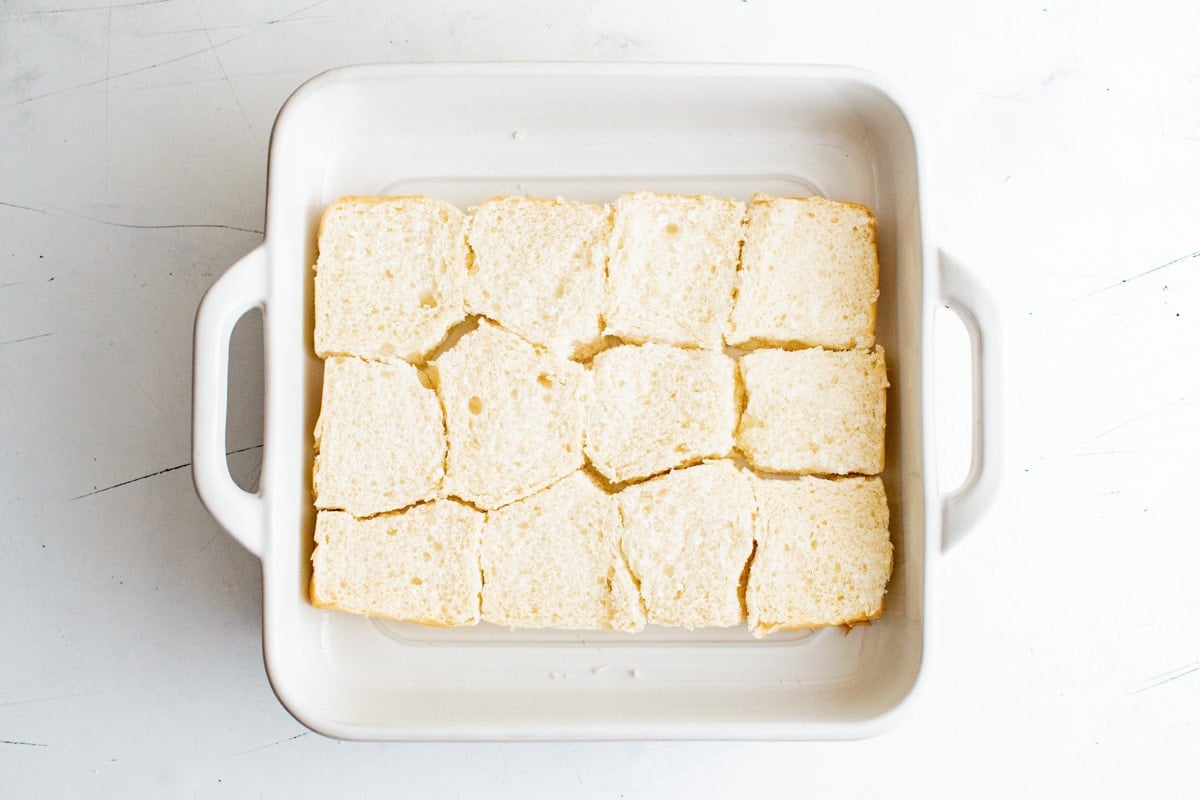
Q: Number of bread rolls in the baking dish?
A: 12